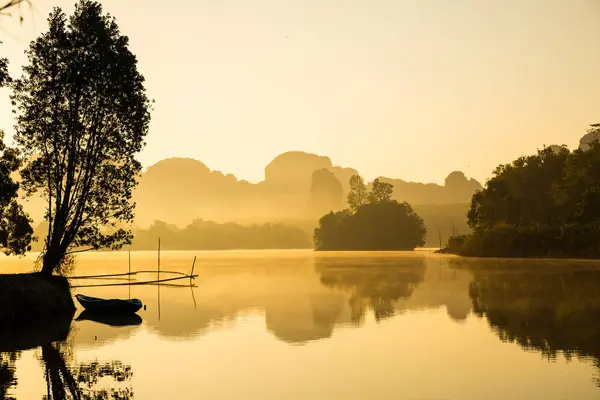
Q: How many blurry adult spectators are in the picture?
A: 0